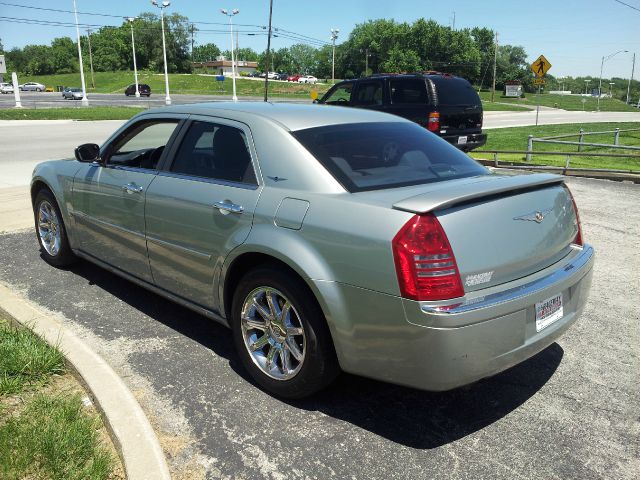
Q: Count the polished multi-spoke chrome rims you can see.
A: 2